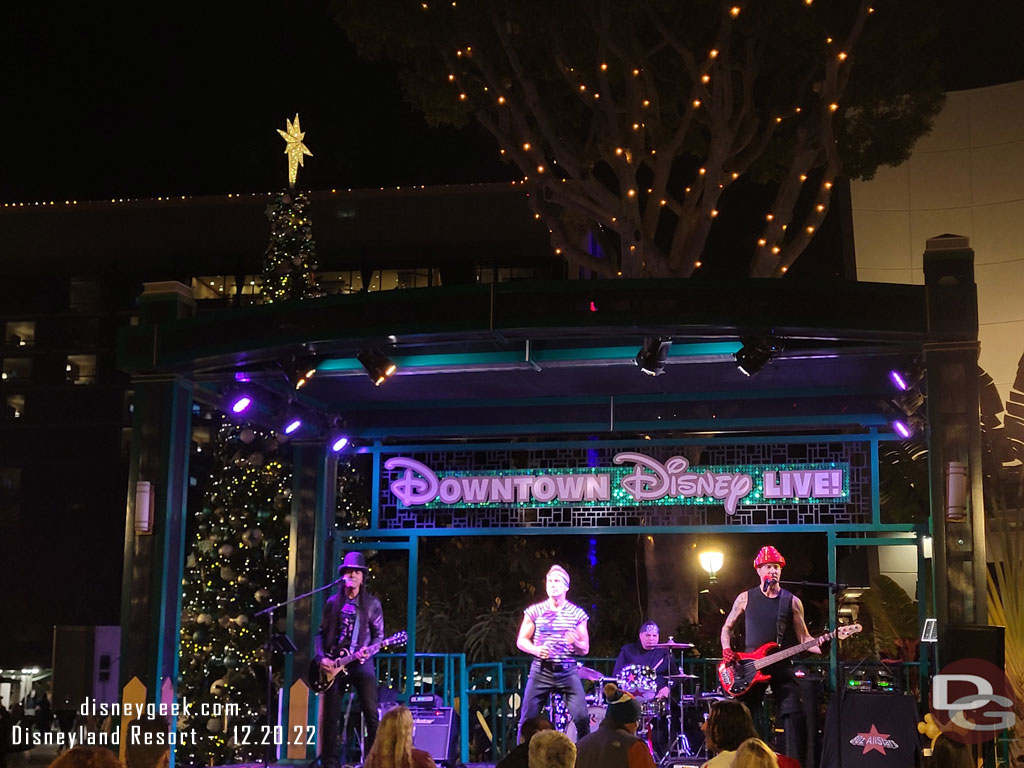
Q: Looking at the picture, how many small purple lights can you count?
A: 5